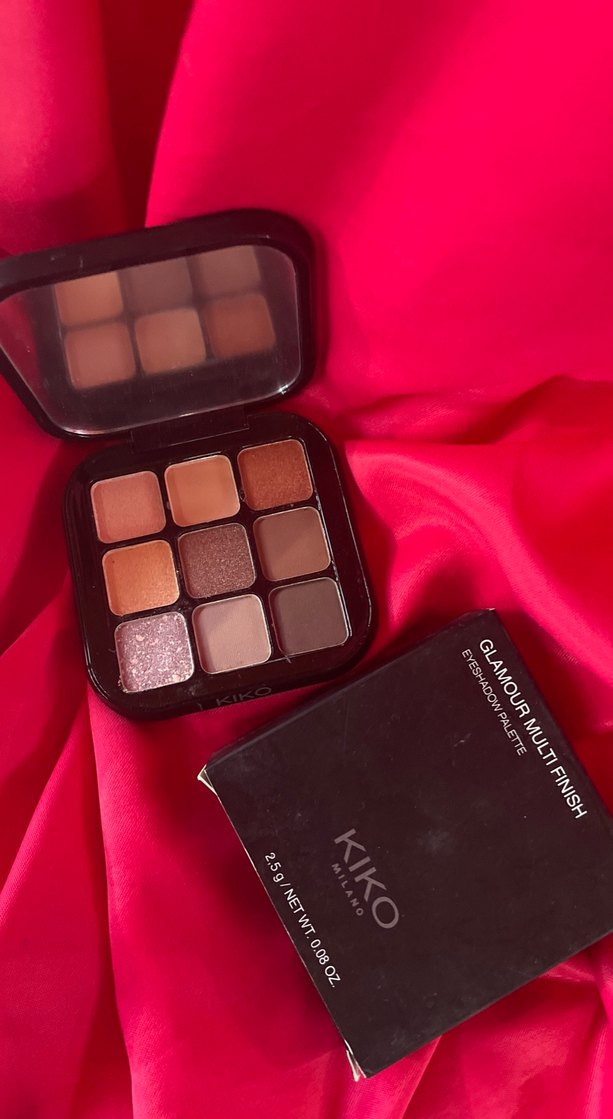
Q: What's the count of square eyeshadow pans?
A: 9